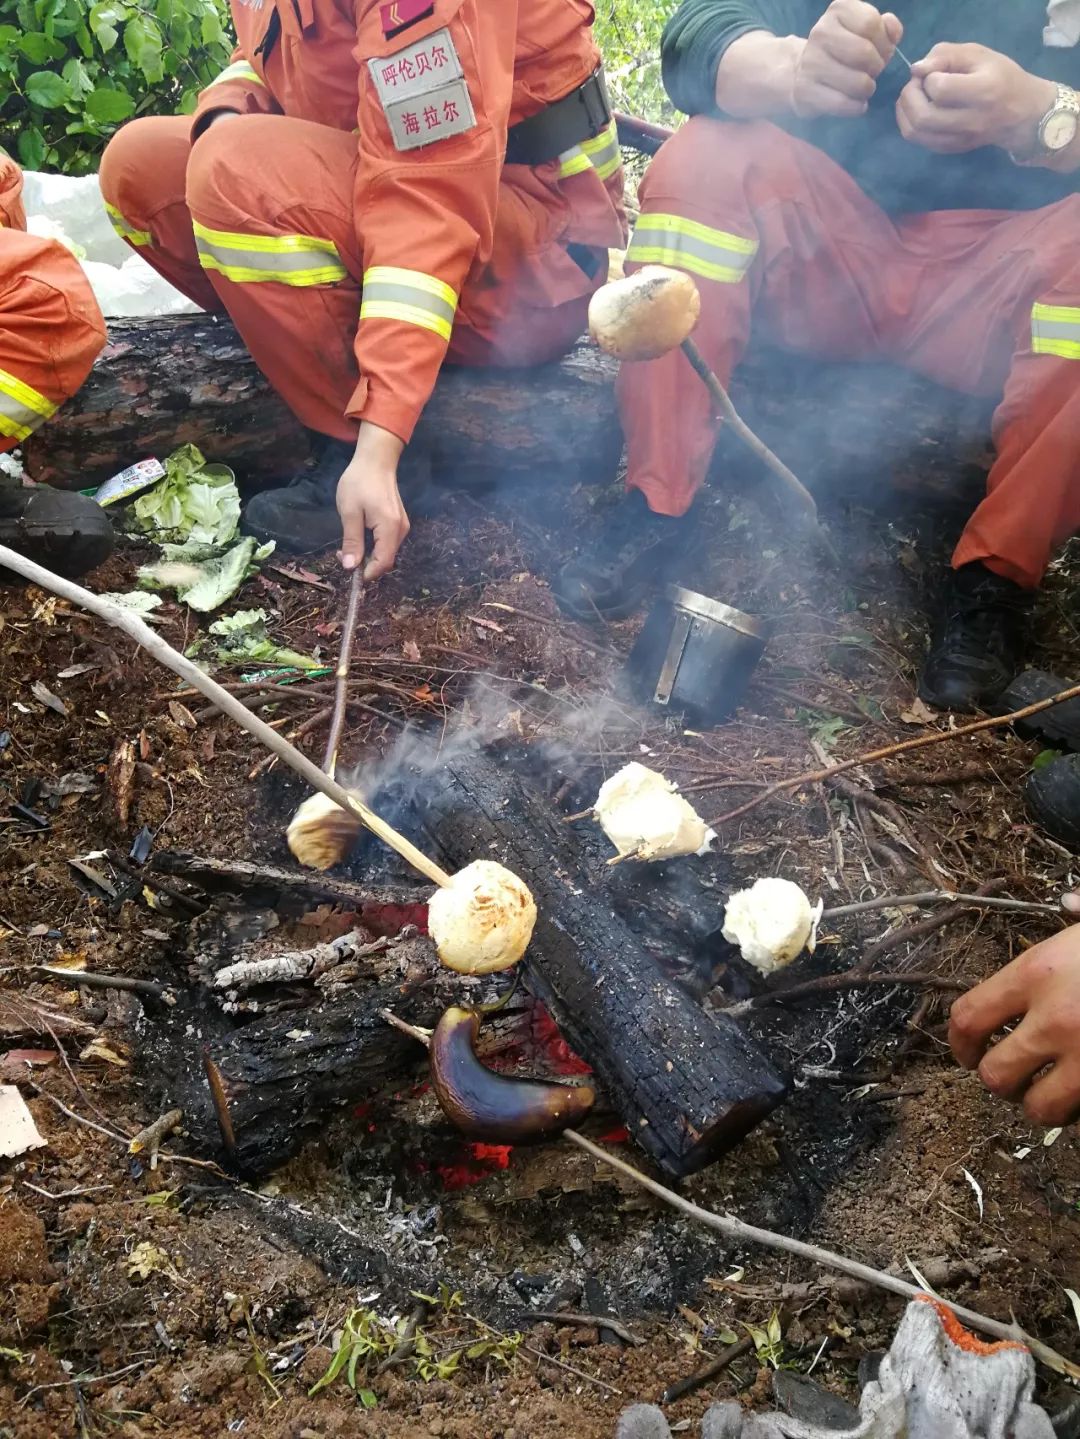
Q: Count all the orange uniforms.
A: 3